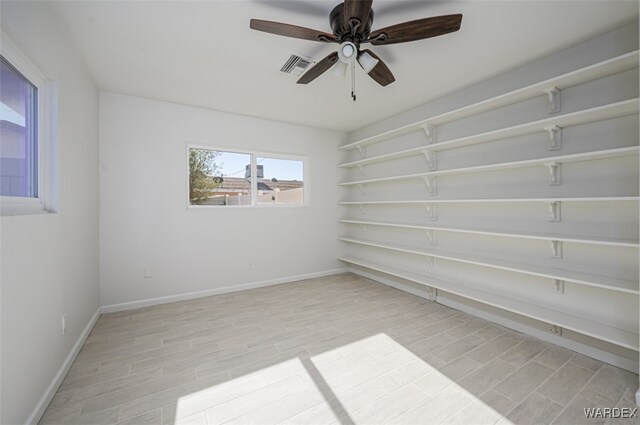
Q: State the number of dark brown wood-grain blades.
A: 5